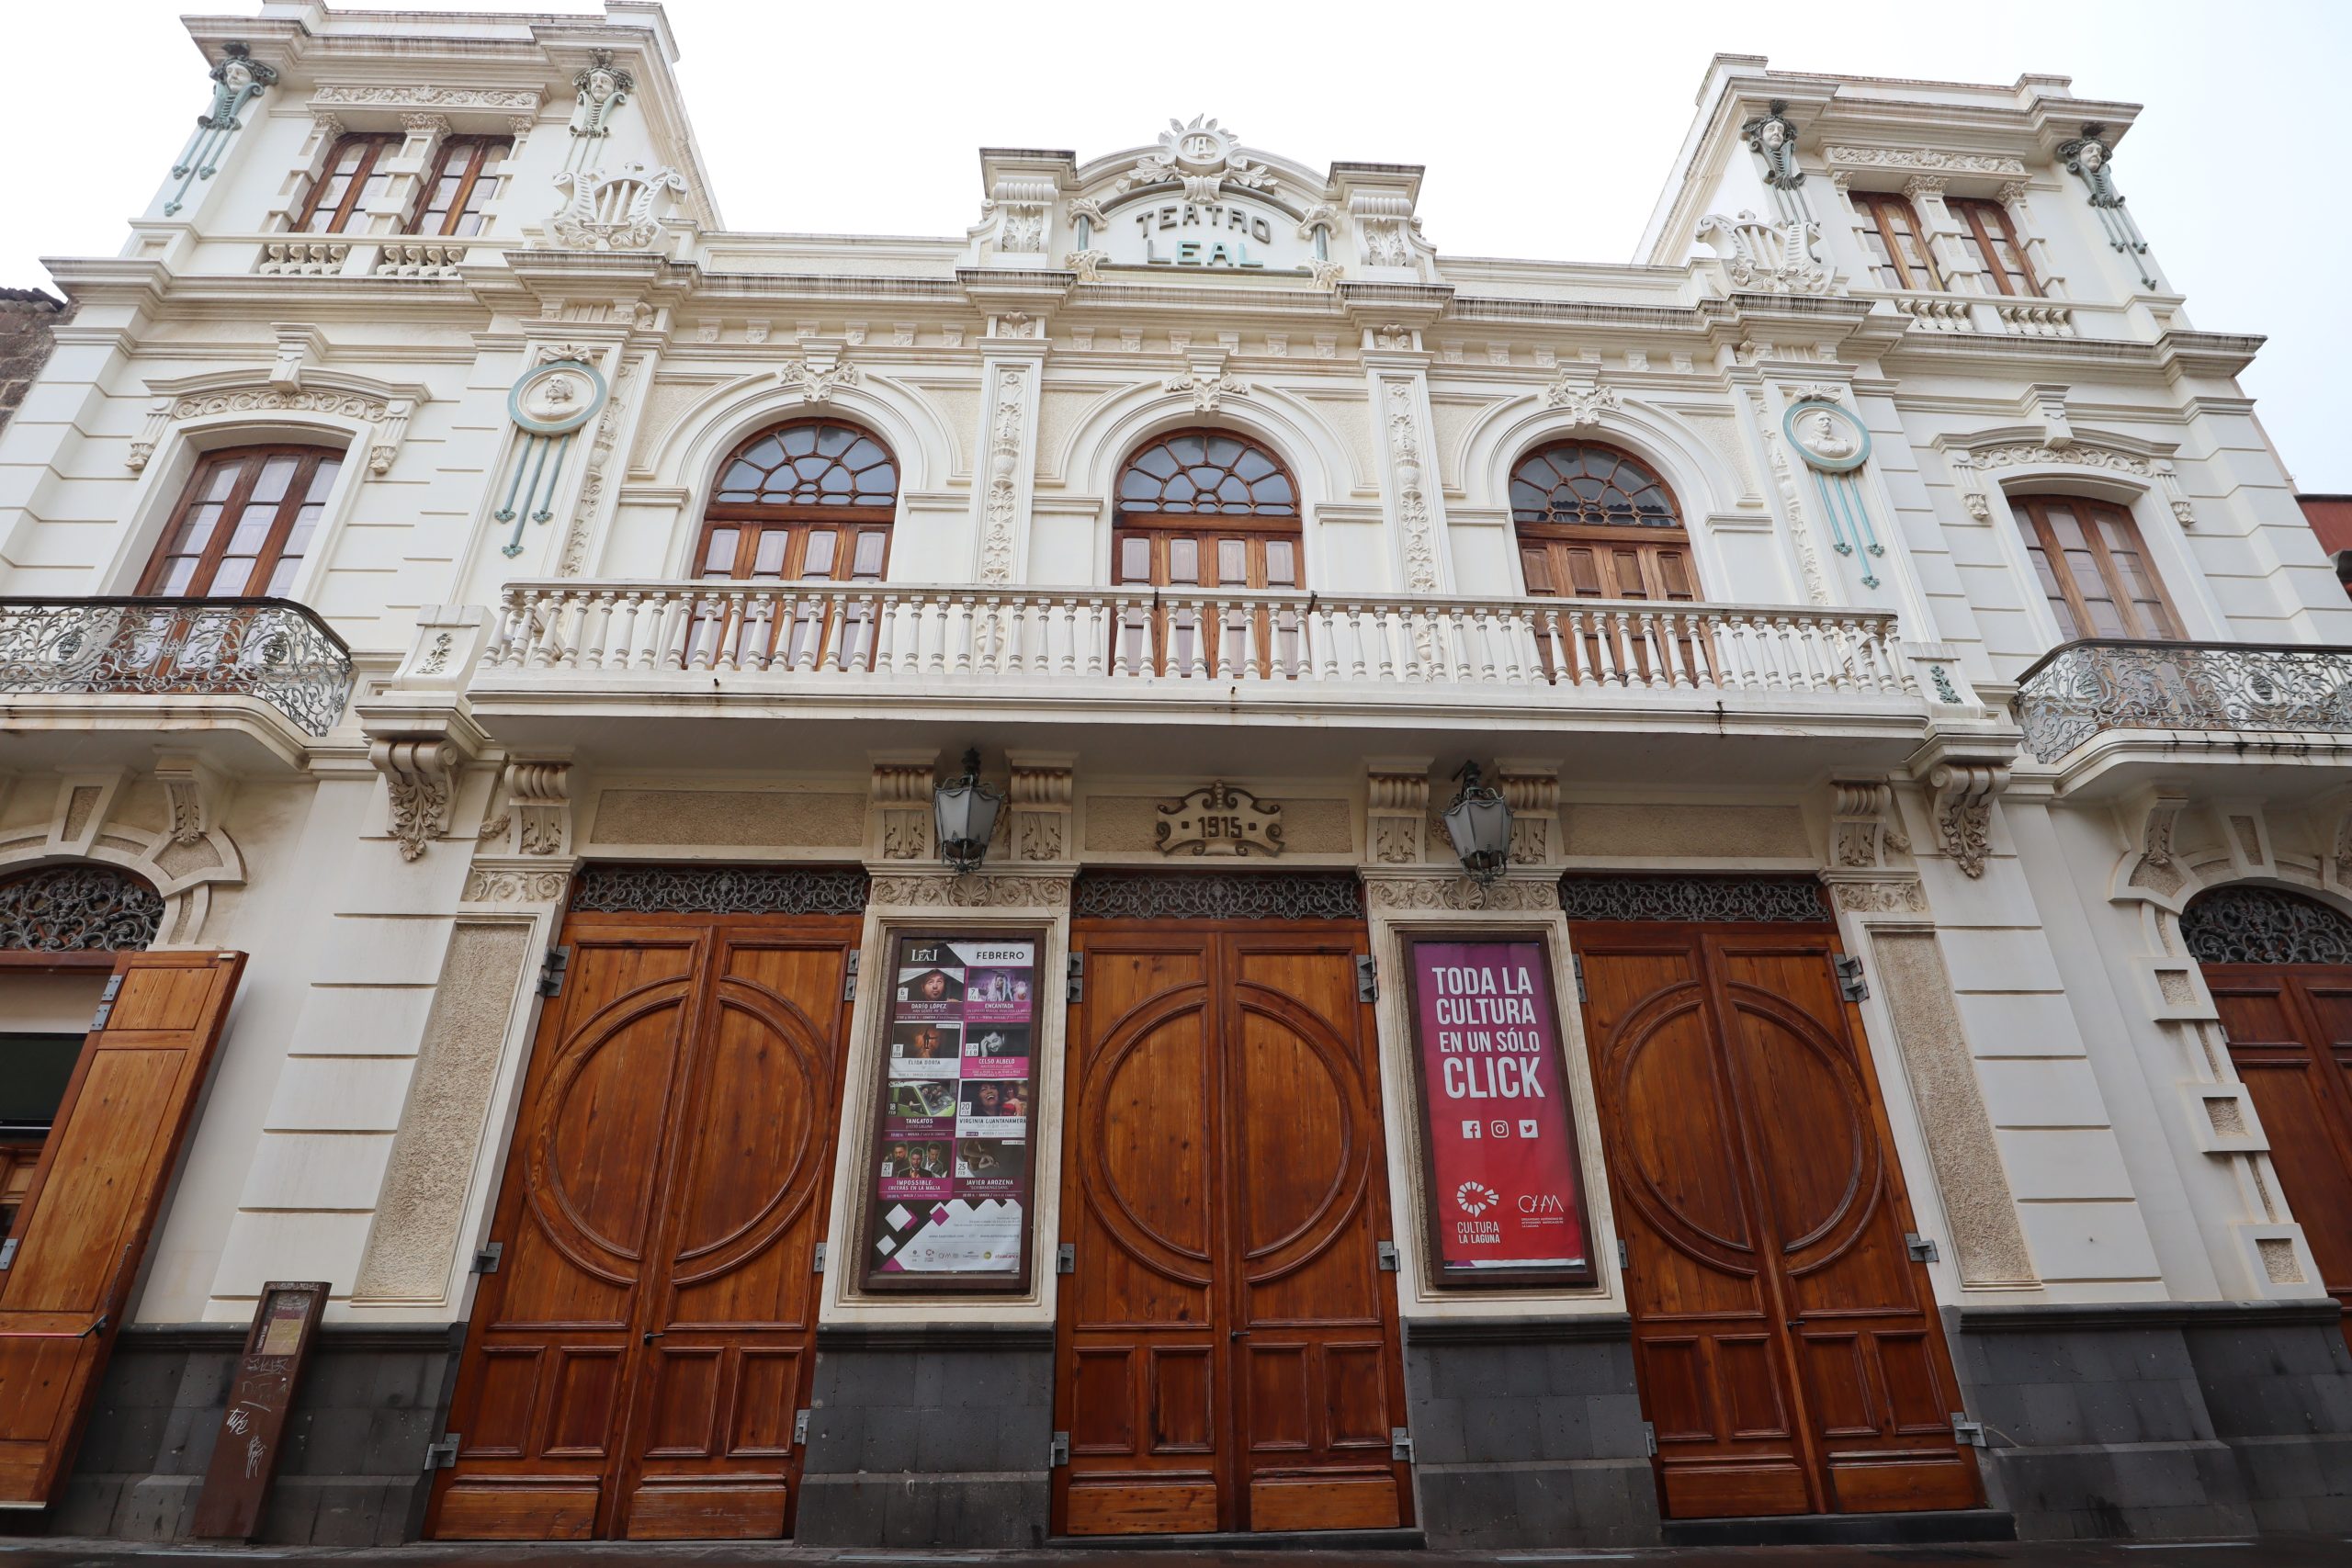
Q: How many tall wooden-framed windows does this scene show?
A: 9